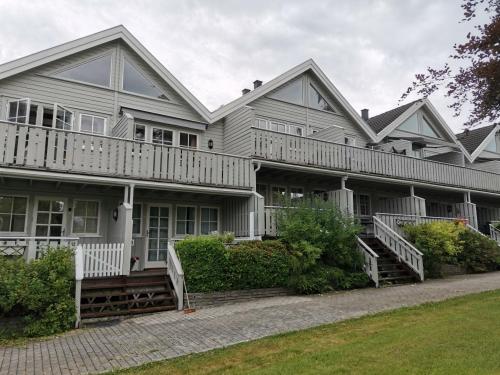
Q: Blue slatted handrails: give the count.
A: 0